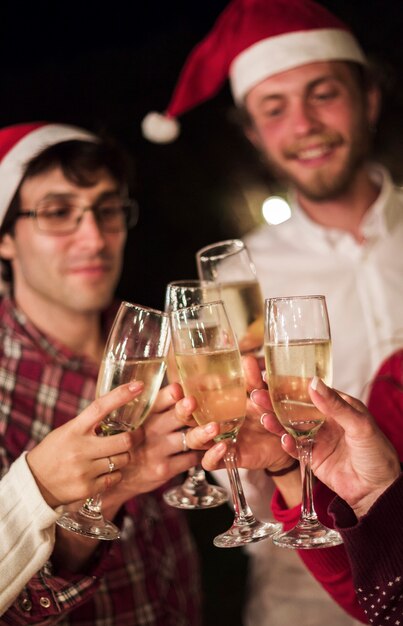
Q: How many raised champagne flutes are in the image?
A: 5